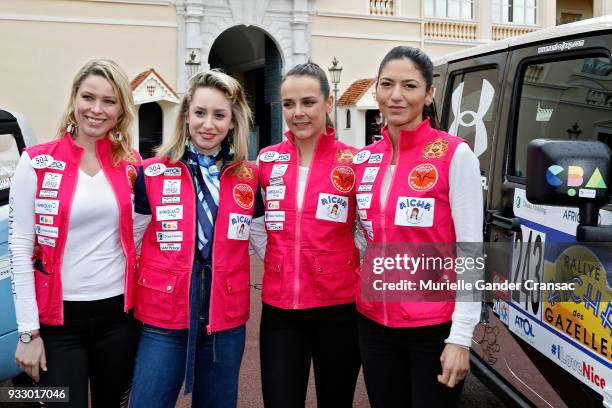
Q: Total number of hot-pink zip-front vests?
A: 4